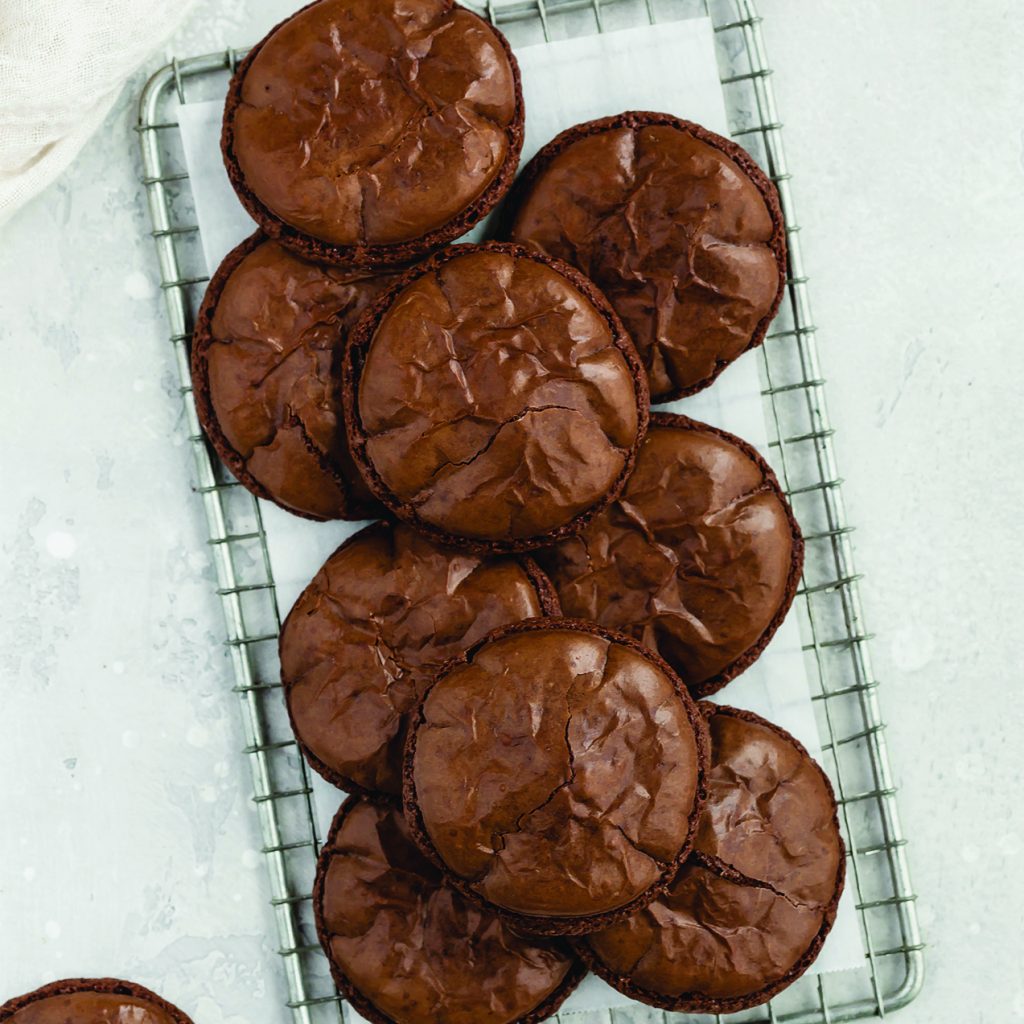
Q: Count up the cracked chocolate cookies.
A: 10